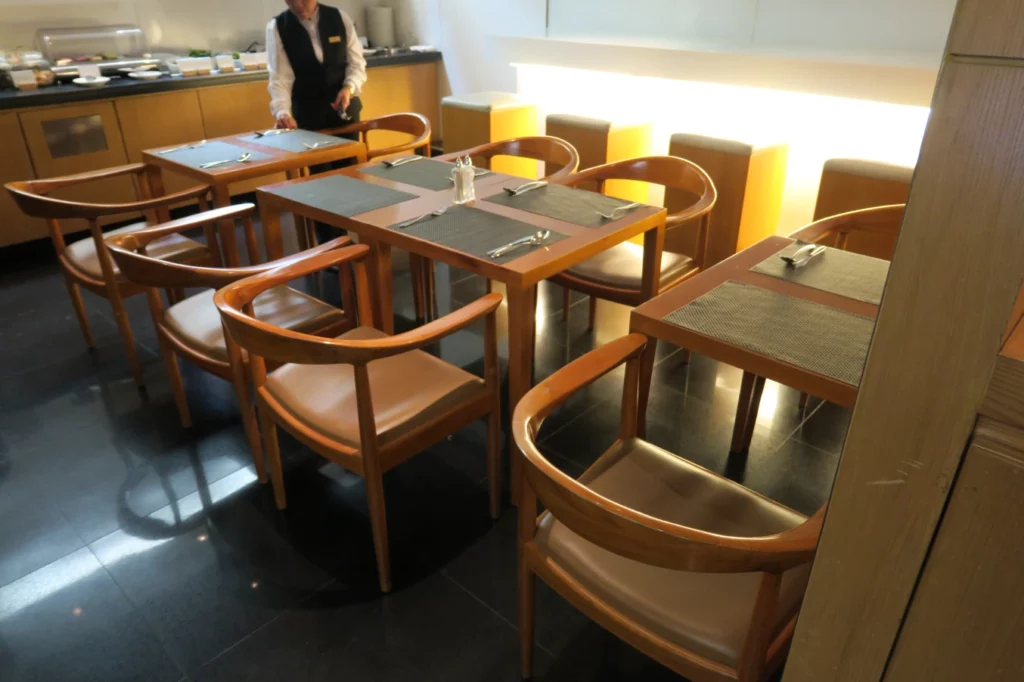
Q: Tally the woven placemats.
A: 8